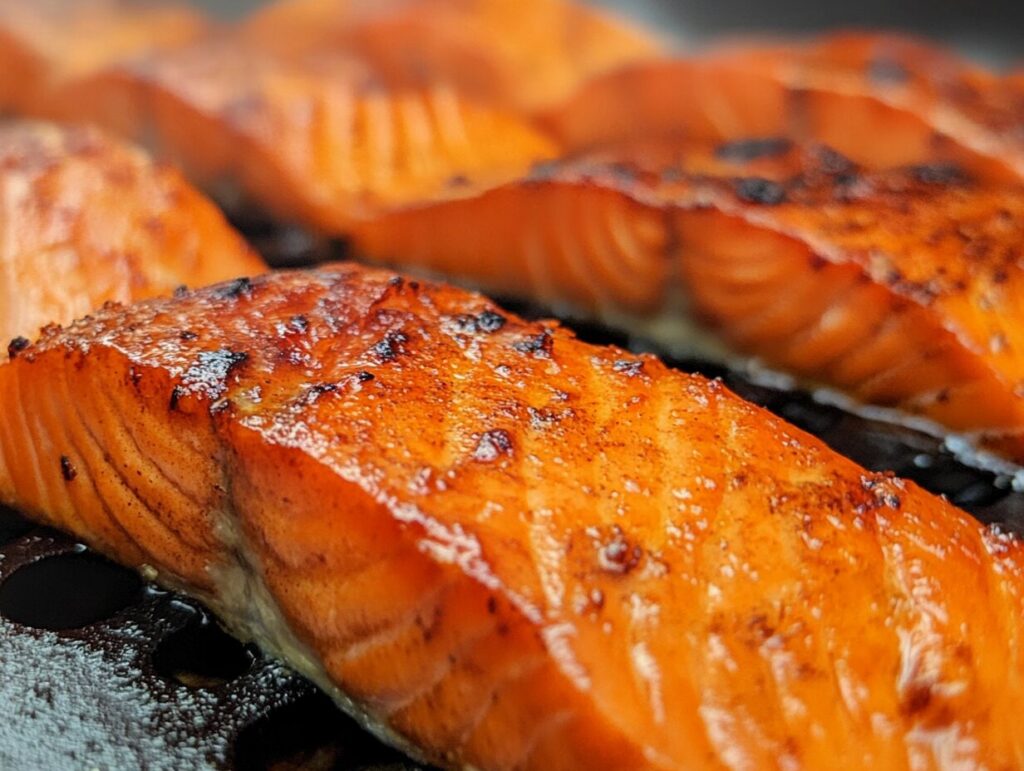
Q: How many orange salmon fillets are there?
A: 7